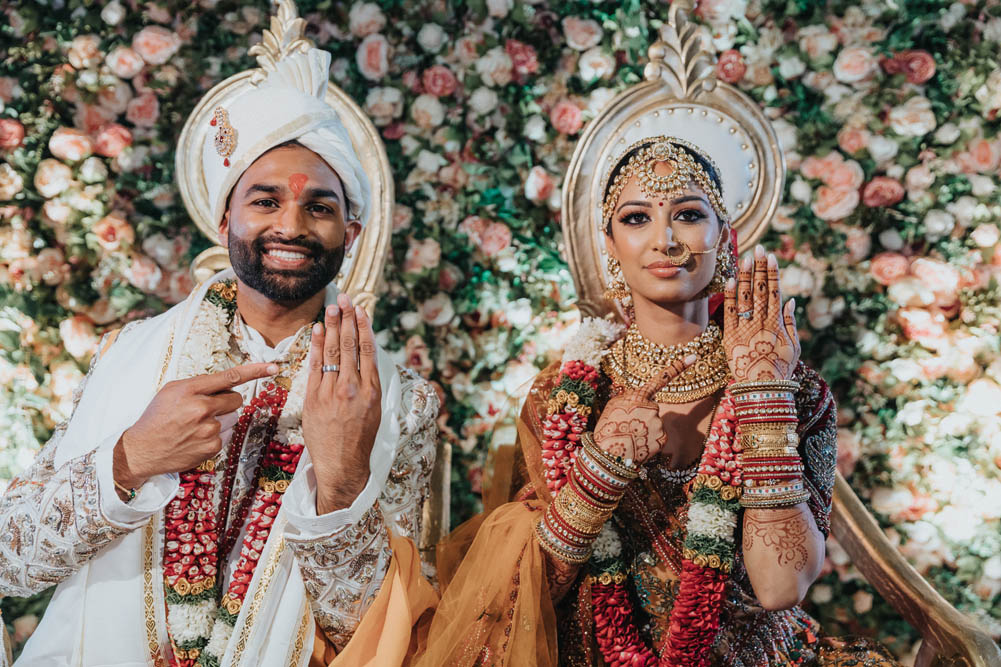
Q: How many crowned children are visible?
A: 0